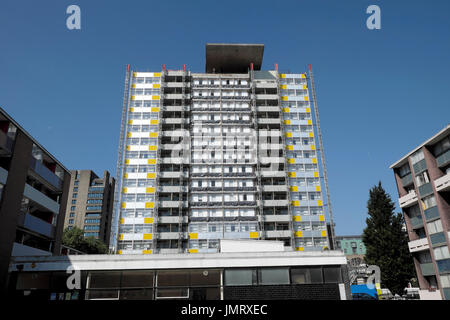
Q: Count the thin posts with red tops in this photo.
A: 6